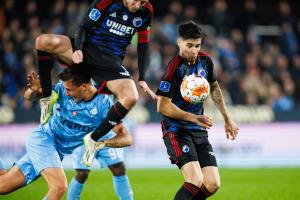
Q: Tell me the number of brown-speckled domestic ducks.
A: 0